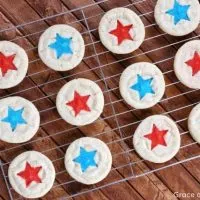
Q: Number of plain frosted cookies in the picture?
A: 0